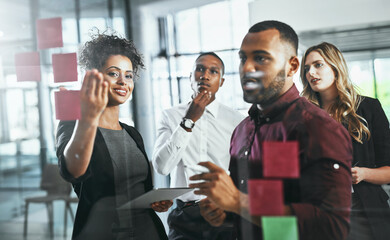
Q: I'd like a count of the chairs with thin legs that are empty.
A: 1